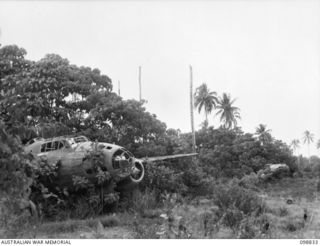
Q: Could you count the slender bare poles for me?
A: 3